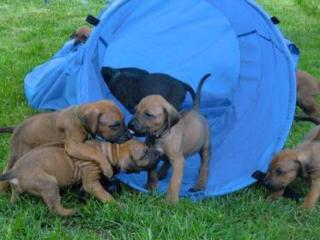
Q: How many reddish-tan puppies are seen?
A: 6